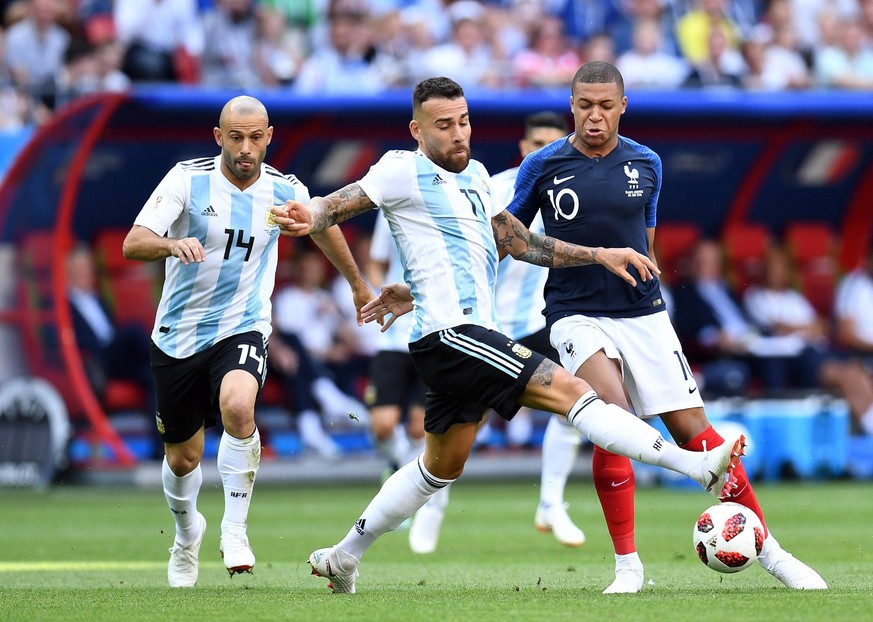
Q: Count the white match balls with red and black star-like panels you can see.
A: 1